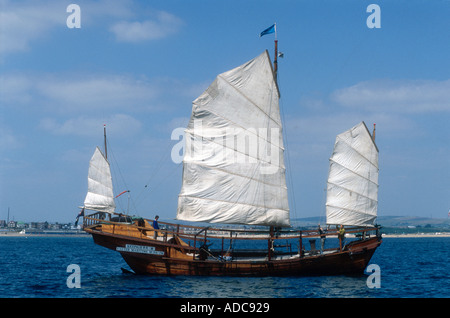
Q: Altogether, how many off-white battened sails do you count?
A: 3